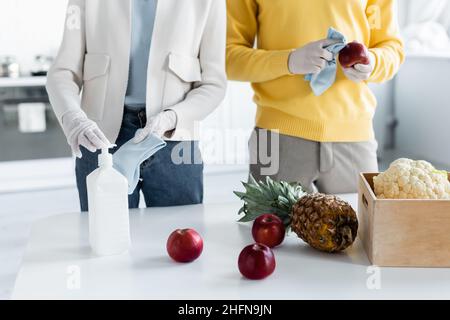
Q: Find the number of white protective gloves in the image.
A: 4